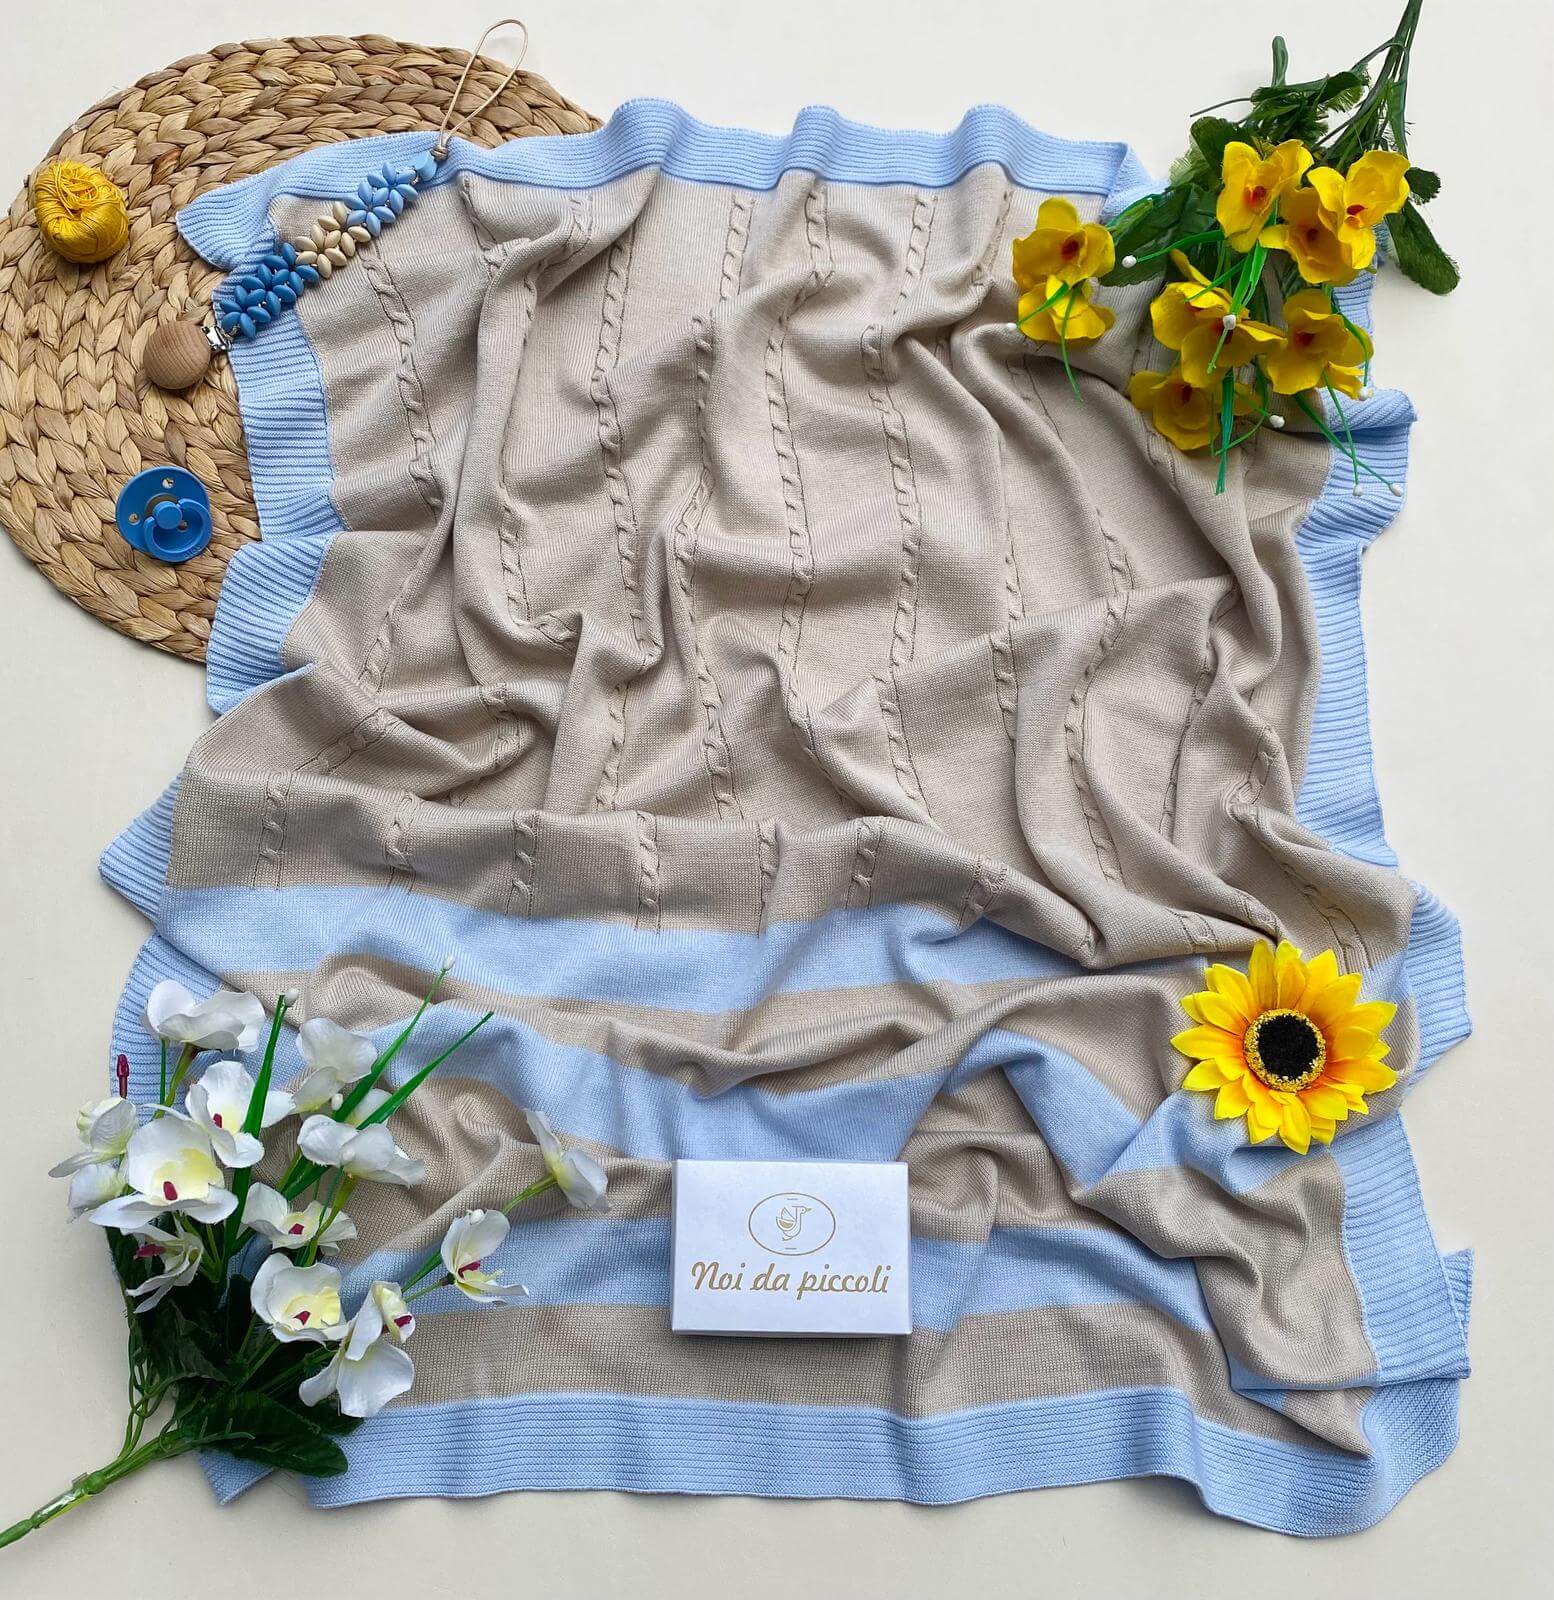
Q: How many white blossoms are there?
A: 12